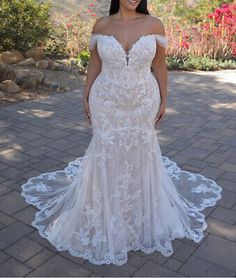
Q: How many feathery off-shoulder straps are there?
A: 2